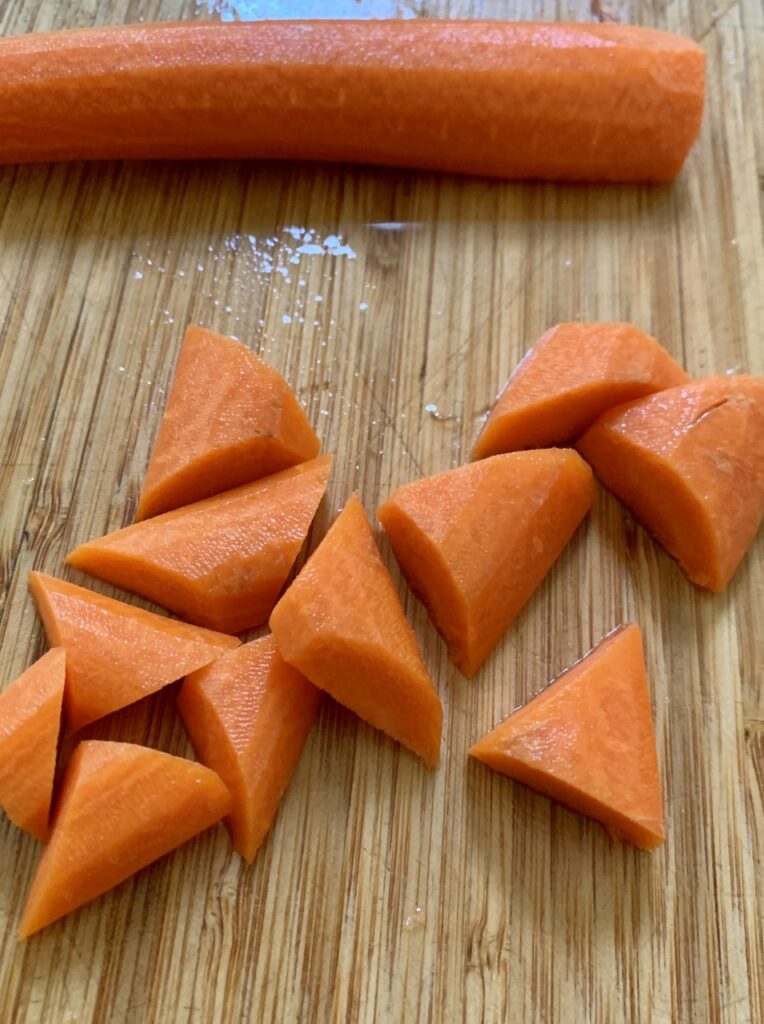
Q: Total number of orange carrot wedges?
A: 11